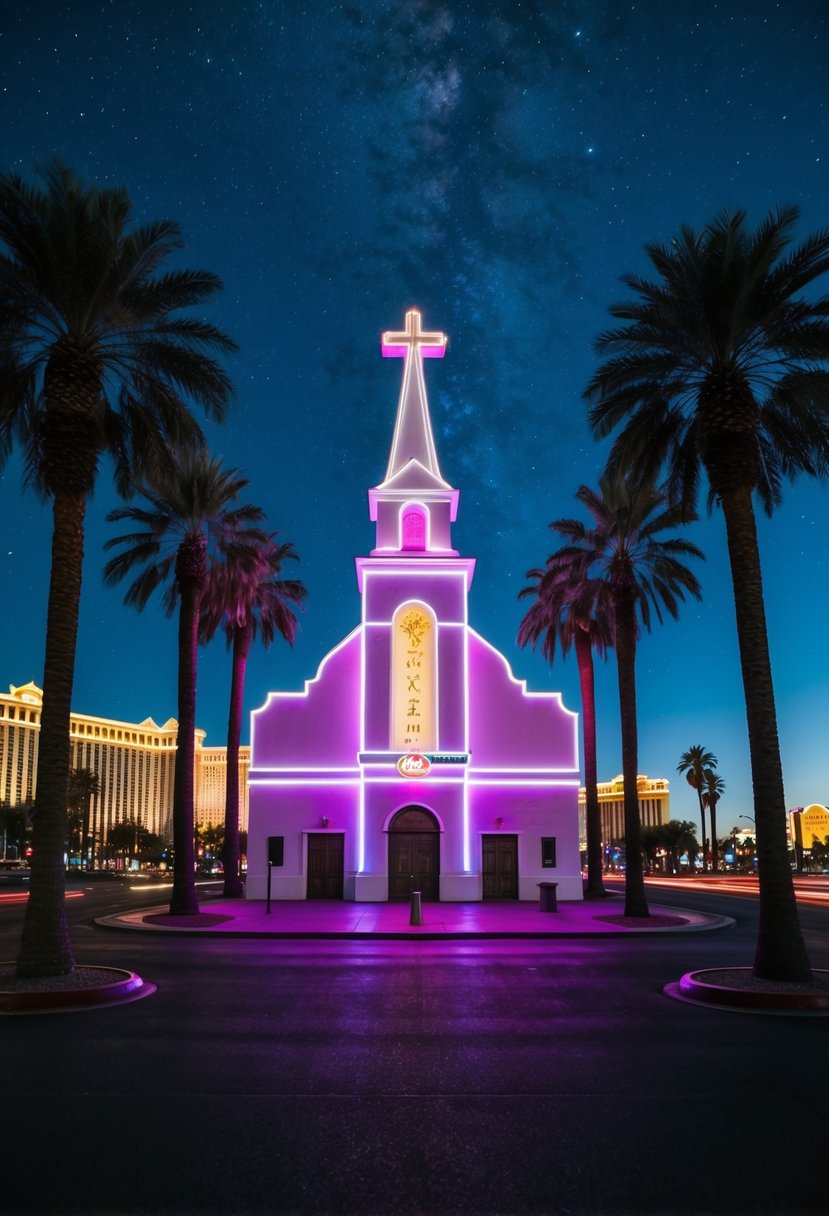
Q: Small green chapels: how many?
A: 0